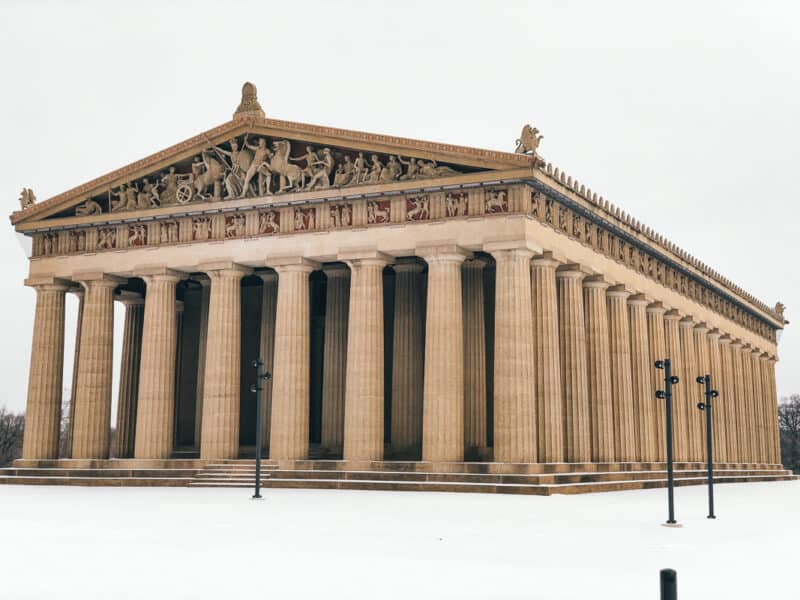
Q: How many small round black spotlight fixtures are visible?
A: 9